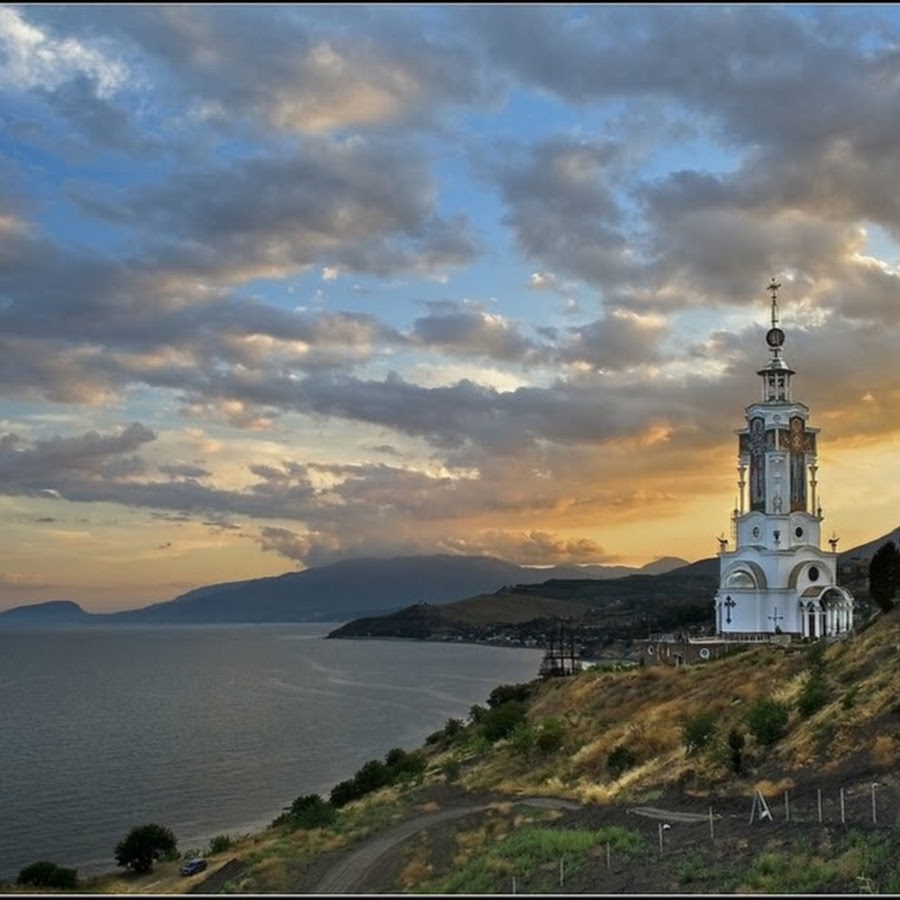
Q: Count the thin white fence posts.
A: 9